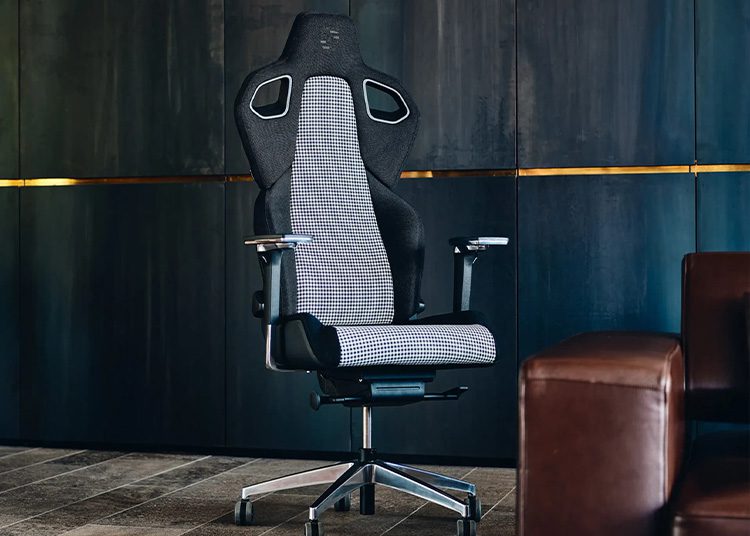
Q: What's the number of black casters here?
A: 5